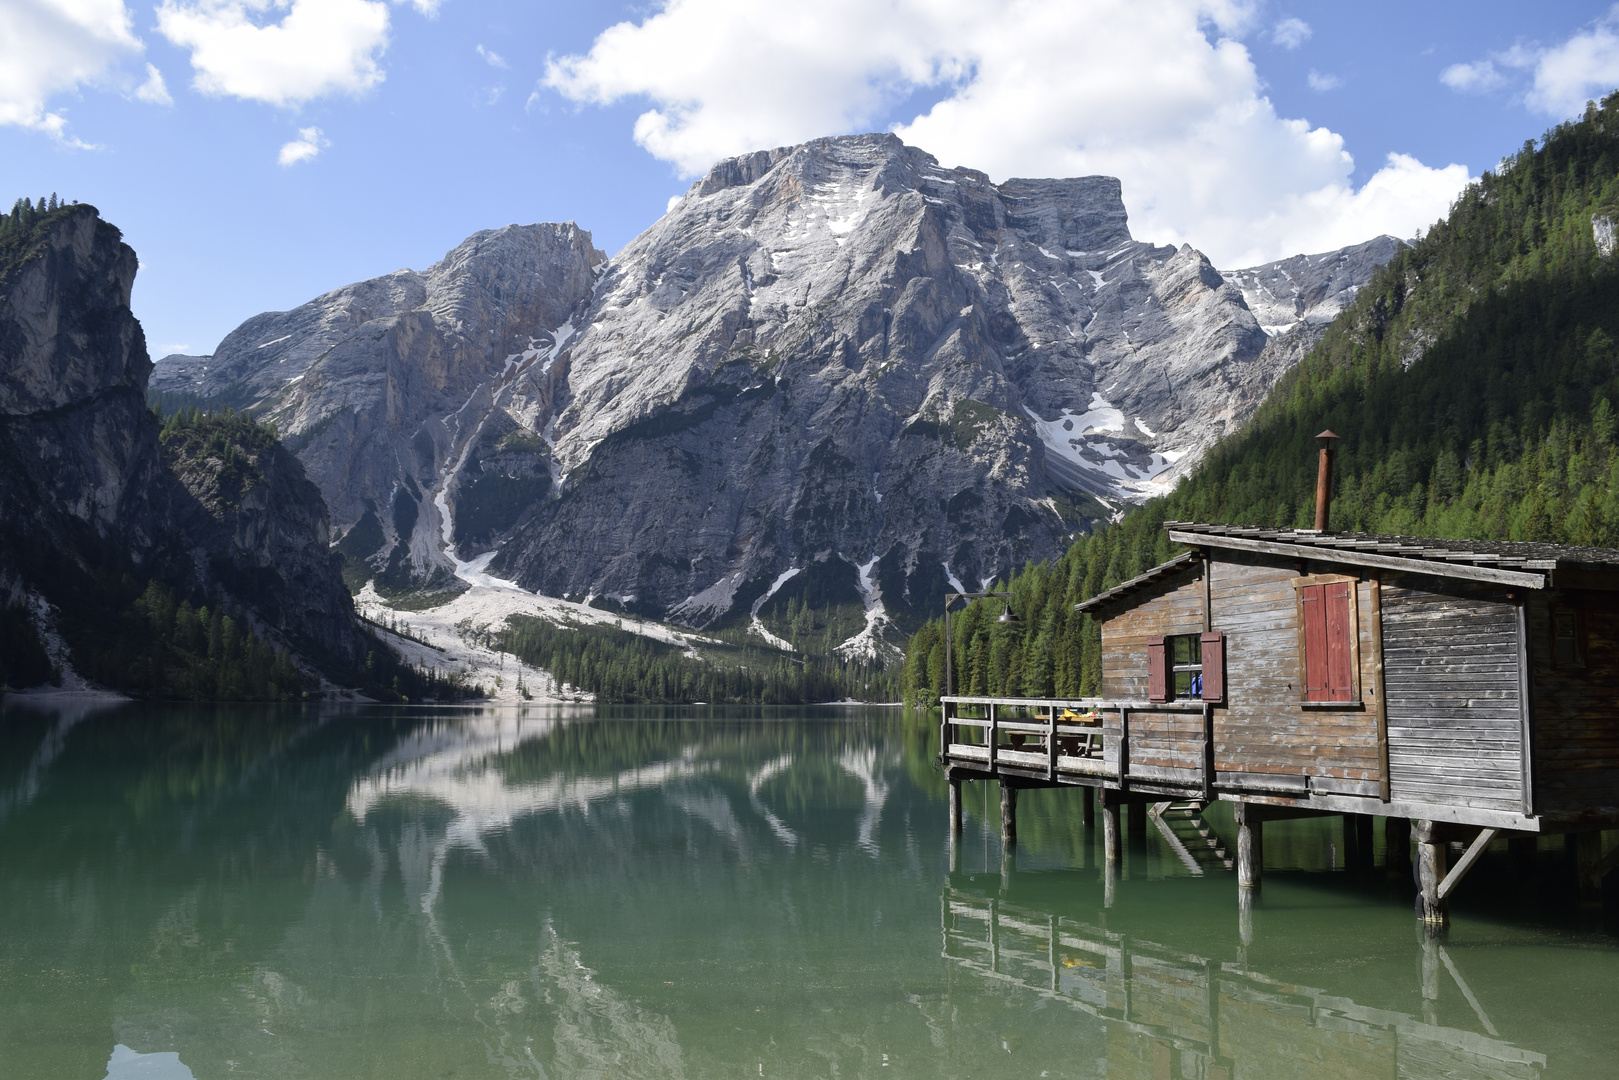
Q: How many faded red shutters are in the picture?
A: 4